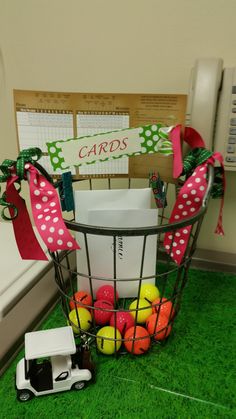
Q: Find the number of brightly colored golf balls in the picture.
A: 11